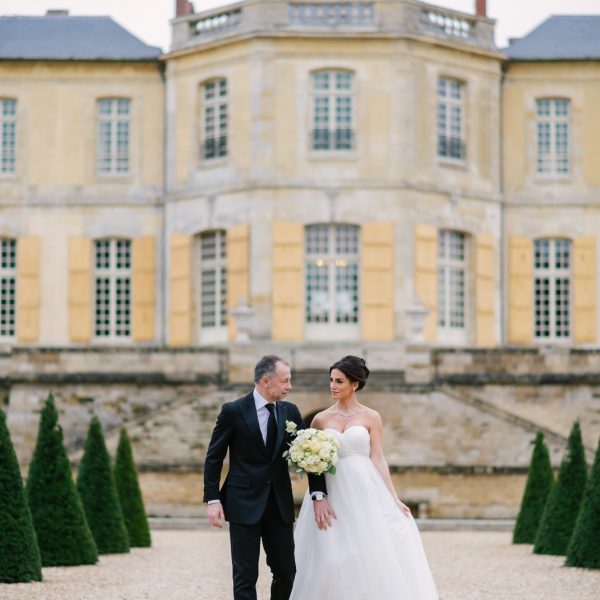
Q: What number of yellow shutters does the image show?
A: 11